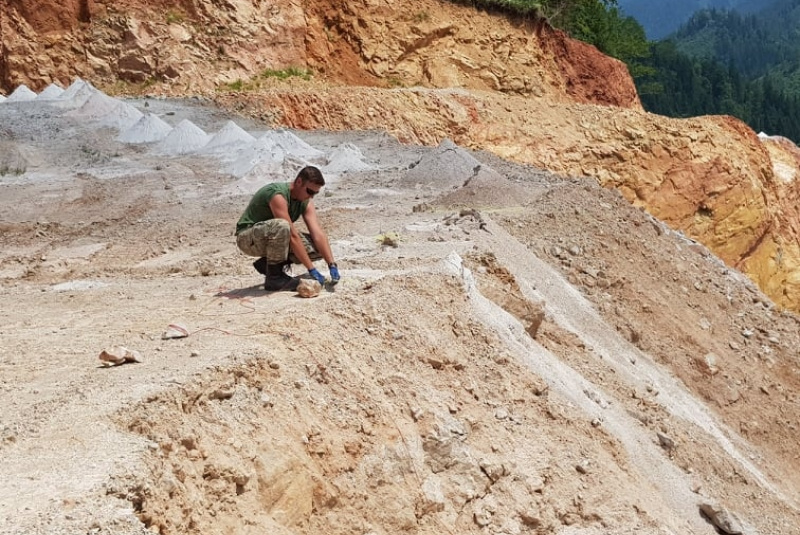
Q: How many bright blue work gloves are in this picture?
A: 2